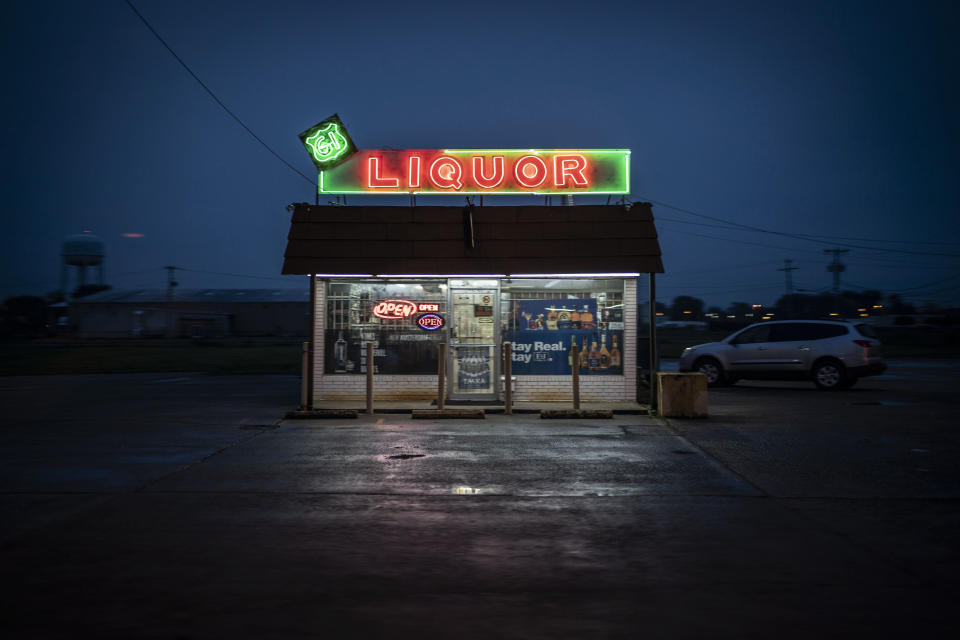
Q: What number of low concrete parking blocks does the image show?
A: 3